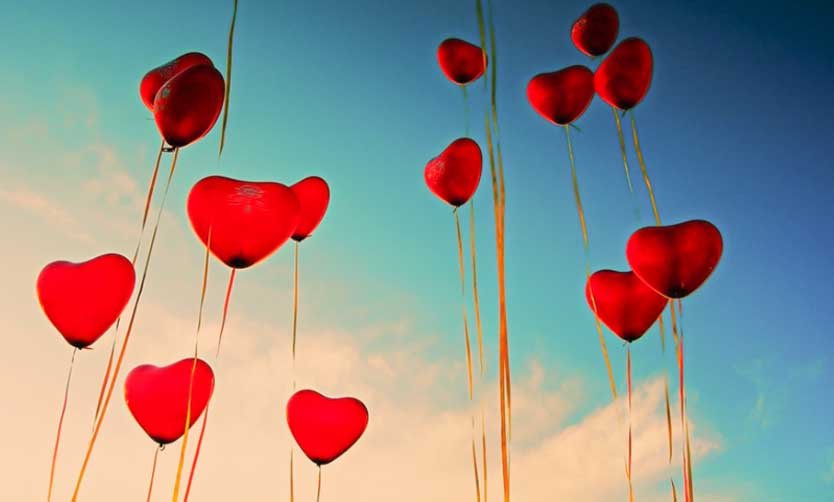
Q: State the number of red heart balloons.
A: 14